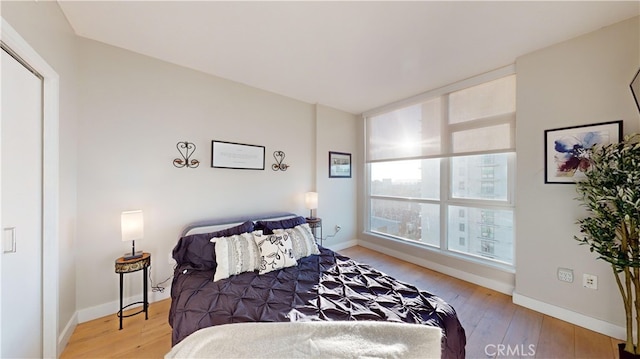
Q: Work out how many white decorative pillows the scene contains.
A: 3